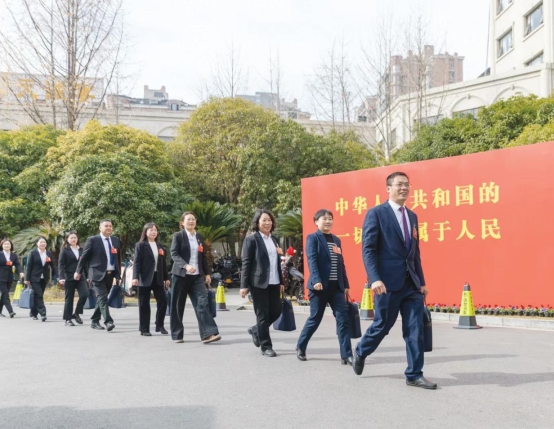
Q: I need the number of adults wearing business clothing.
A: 9